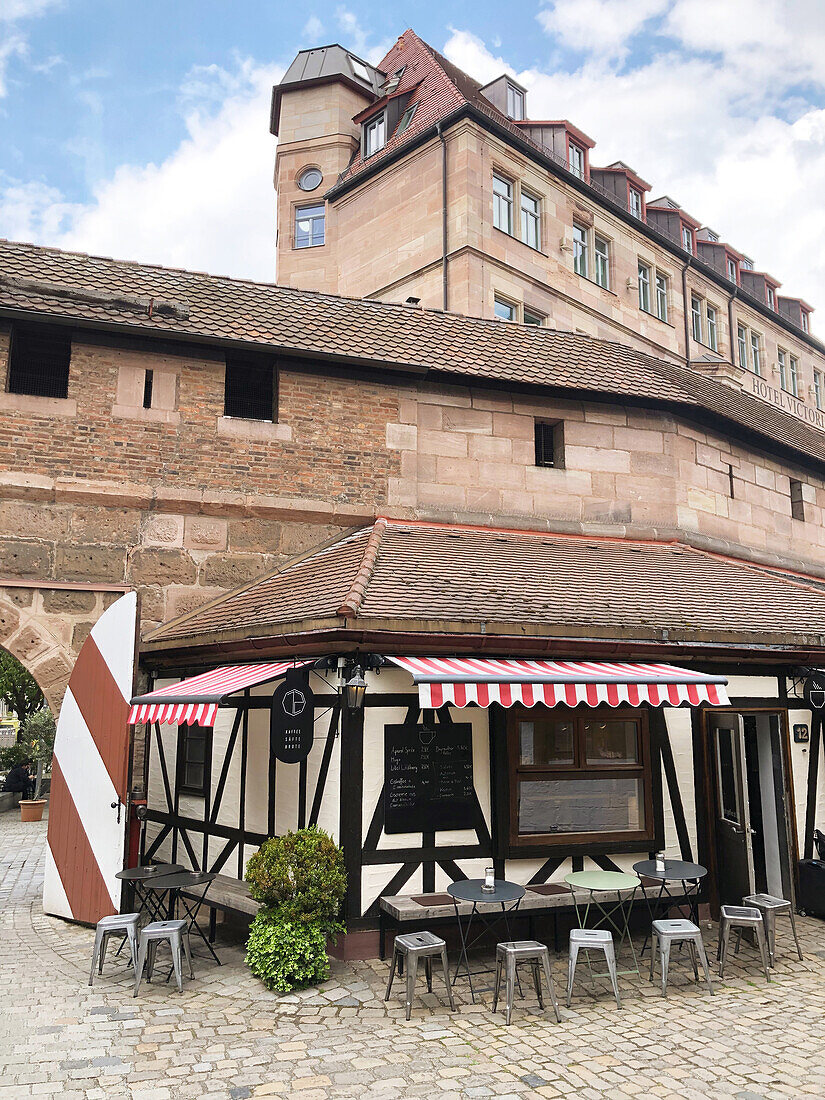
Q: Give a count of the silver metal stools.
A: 8